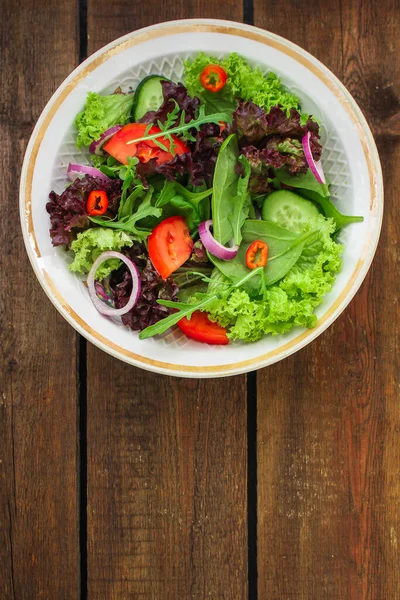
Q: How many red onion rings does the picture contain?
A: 5